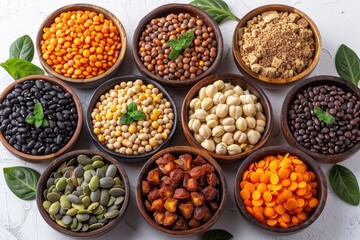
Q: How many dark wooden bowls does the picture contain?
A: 10